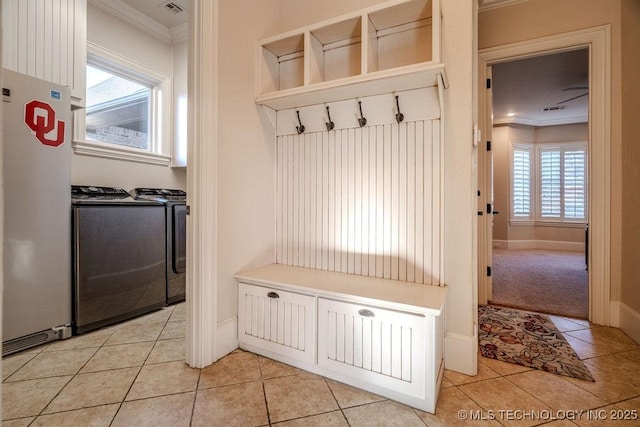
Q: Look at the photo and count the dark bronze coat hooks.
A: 4